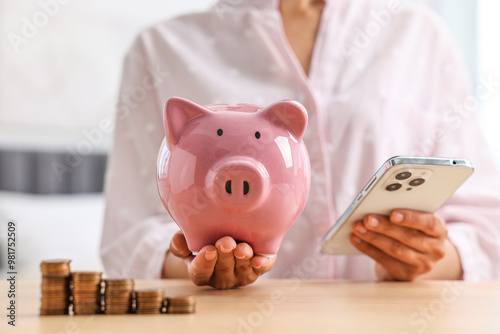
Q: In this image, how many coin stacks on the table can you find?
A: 5